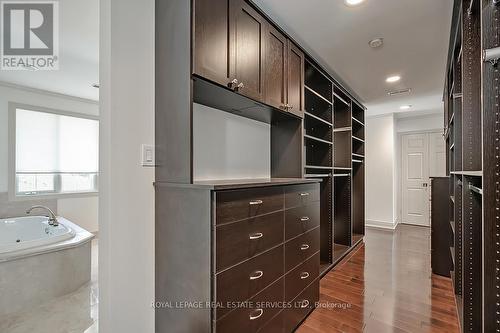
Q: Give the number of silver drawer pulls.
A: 9